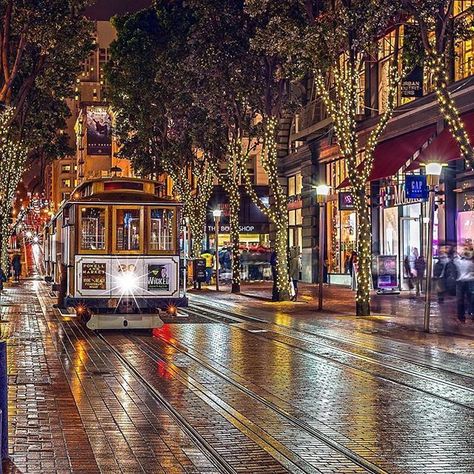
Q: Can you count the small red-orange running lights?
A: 2